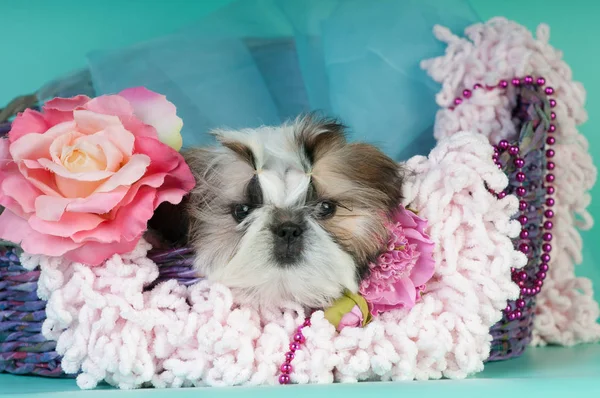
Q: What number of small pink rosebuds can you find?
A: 1